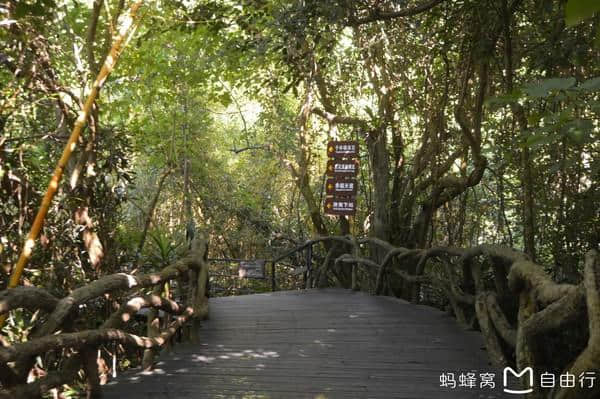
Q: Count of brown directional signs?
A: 4